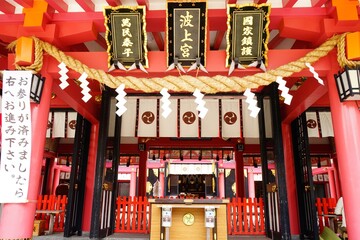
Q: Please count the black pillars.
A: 4